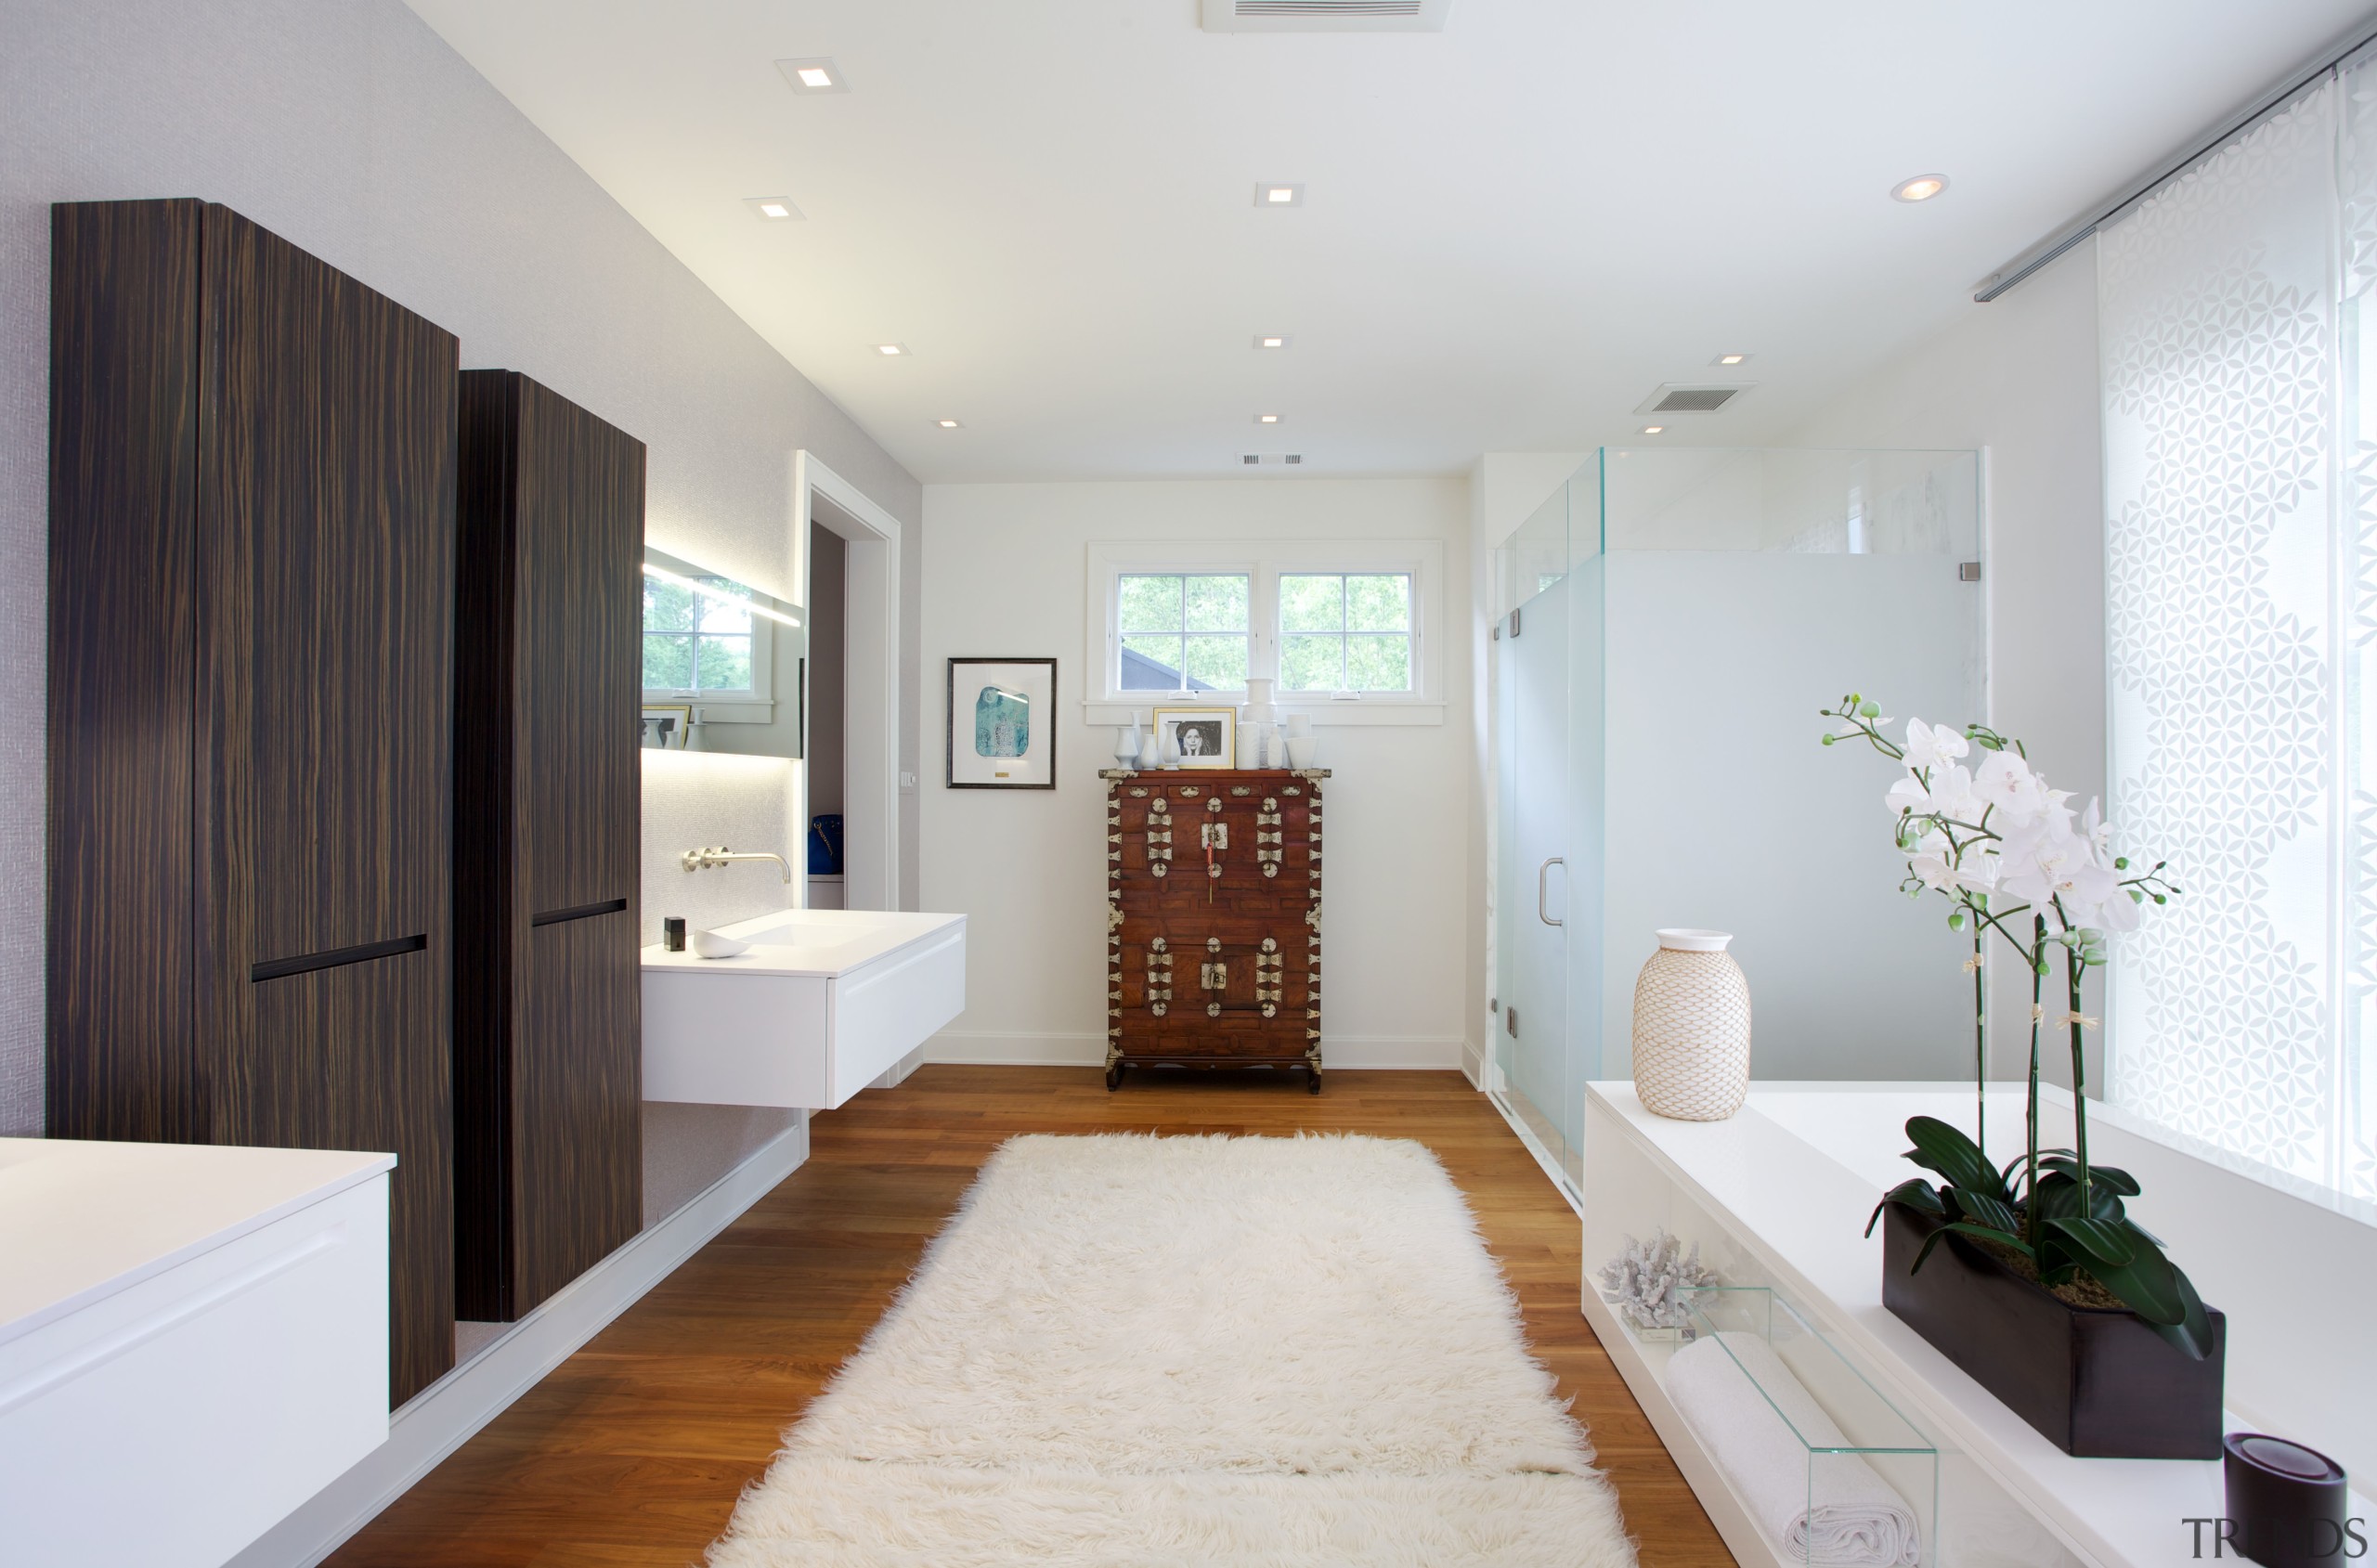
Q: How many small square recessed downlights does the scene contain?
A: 9